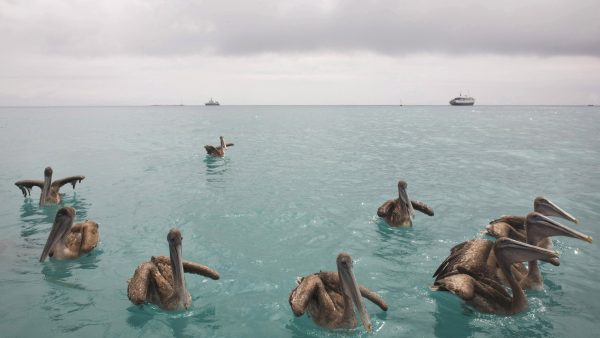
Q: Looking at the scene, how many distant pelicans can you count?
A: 1